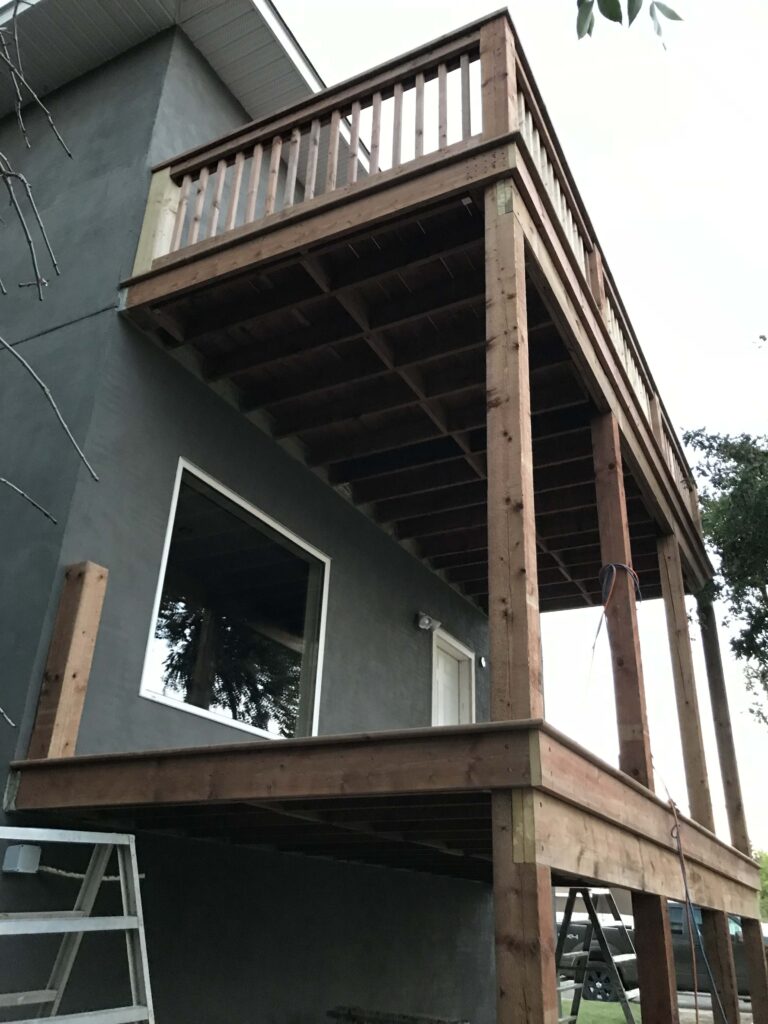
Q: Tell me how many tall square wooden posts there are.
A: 4